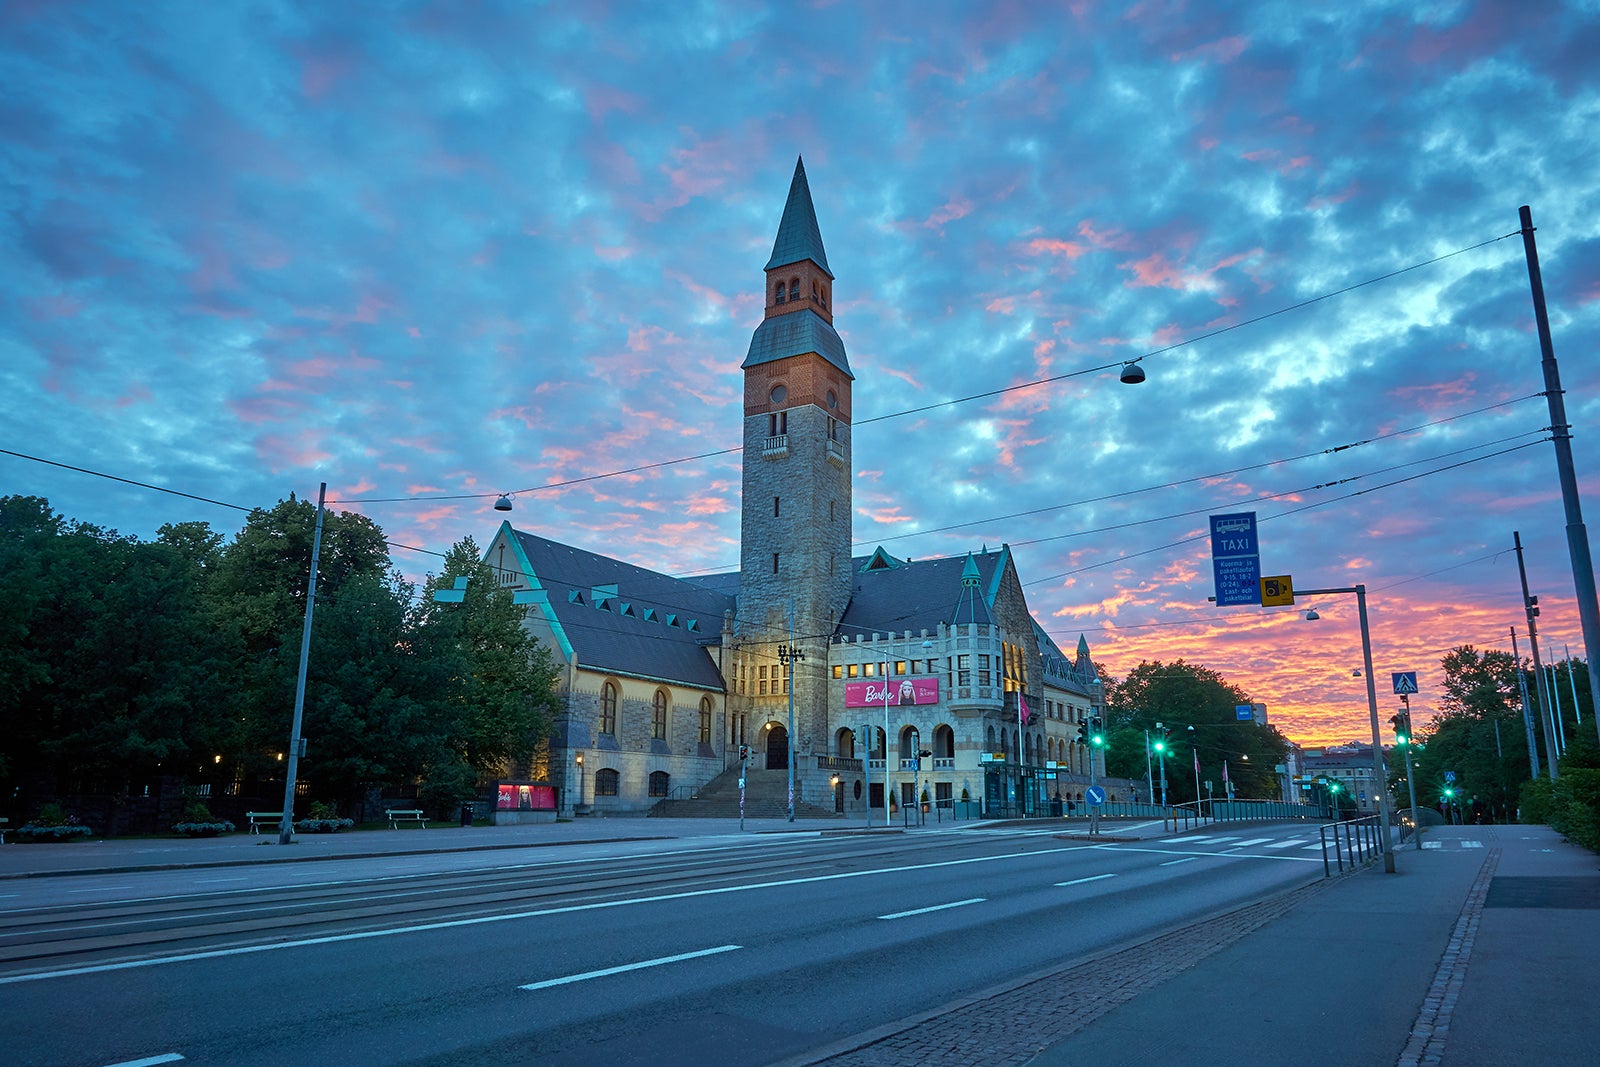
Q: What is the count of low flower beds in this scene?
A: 3